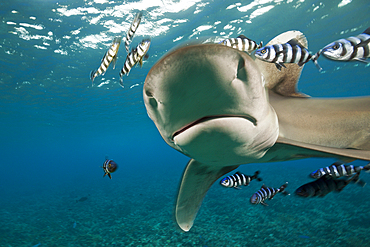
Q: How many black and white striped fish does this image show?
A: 11